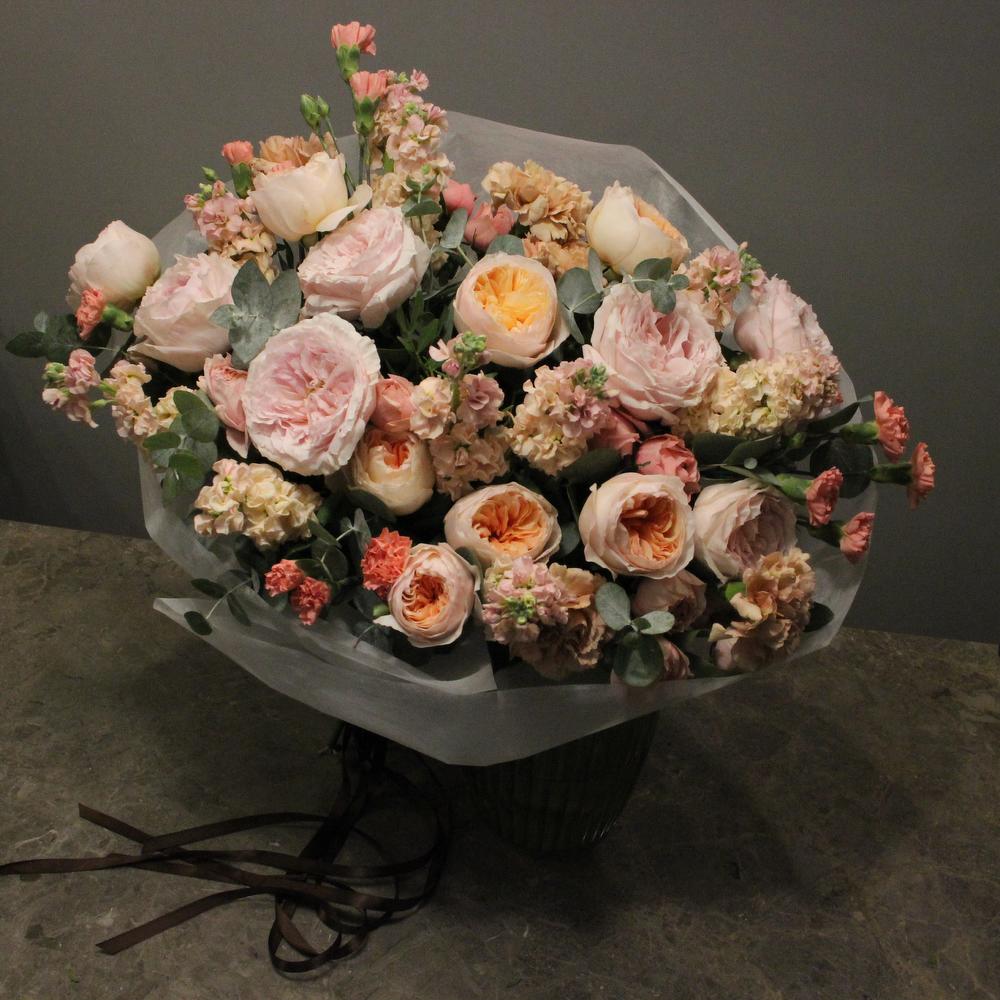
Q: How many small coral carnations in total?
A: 11